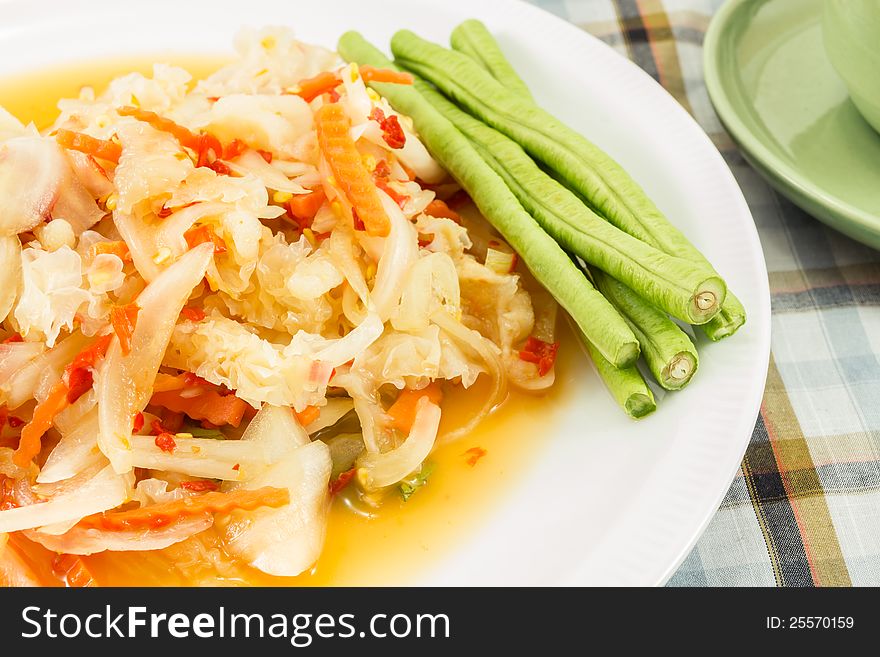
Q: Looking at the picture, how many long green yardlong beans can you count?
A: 5